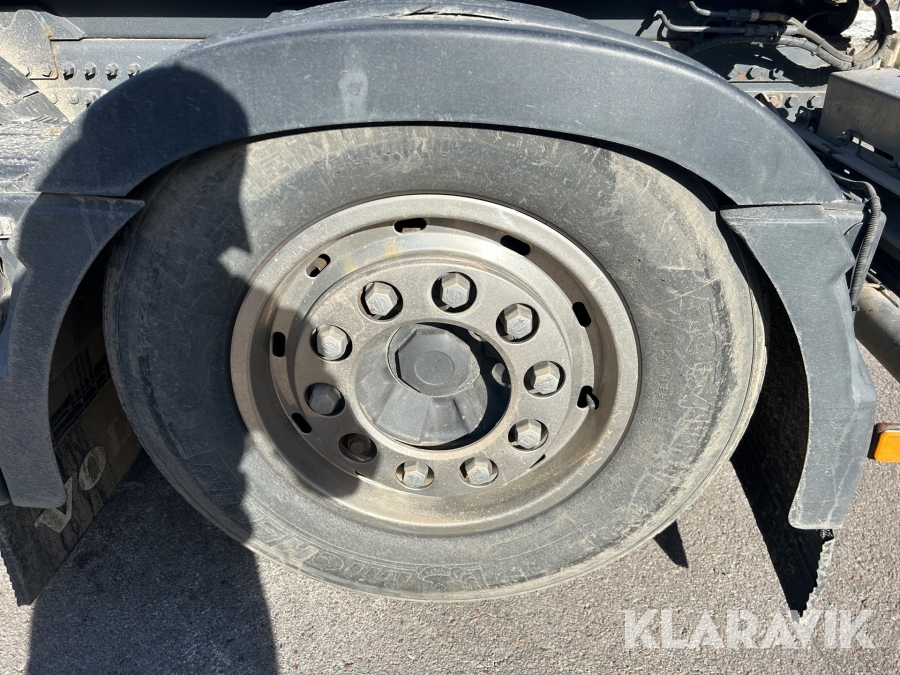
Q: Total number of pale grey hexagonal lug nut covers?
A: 9